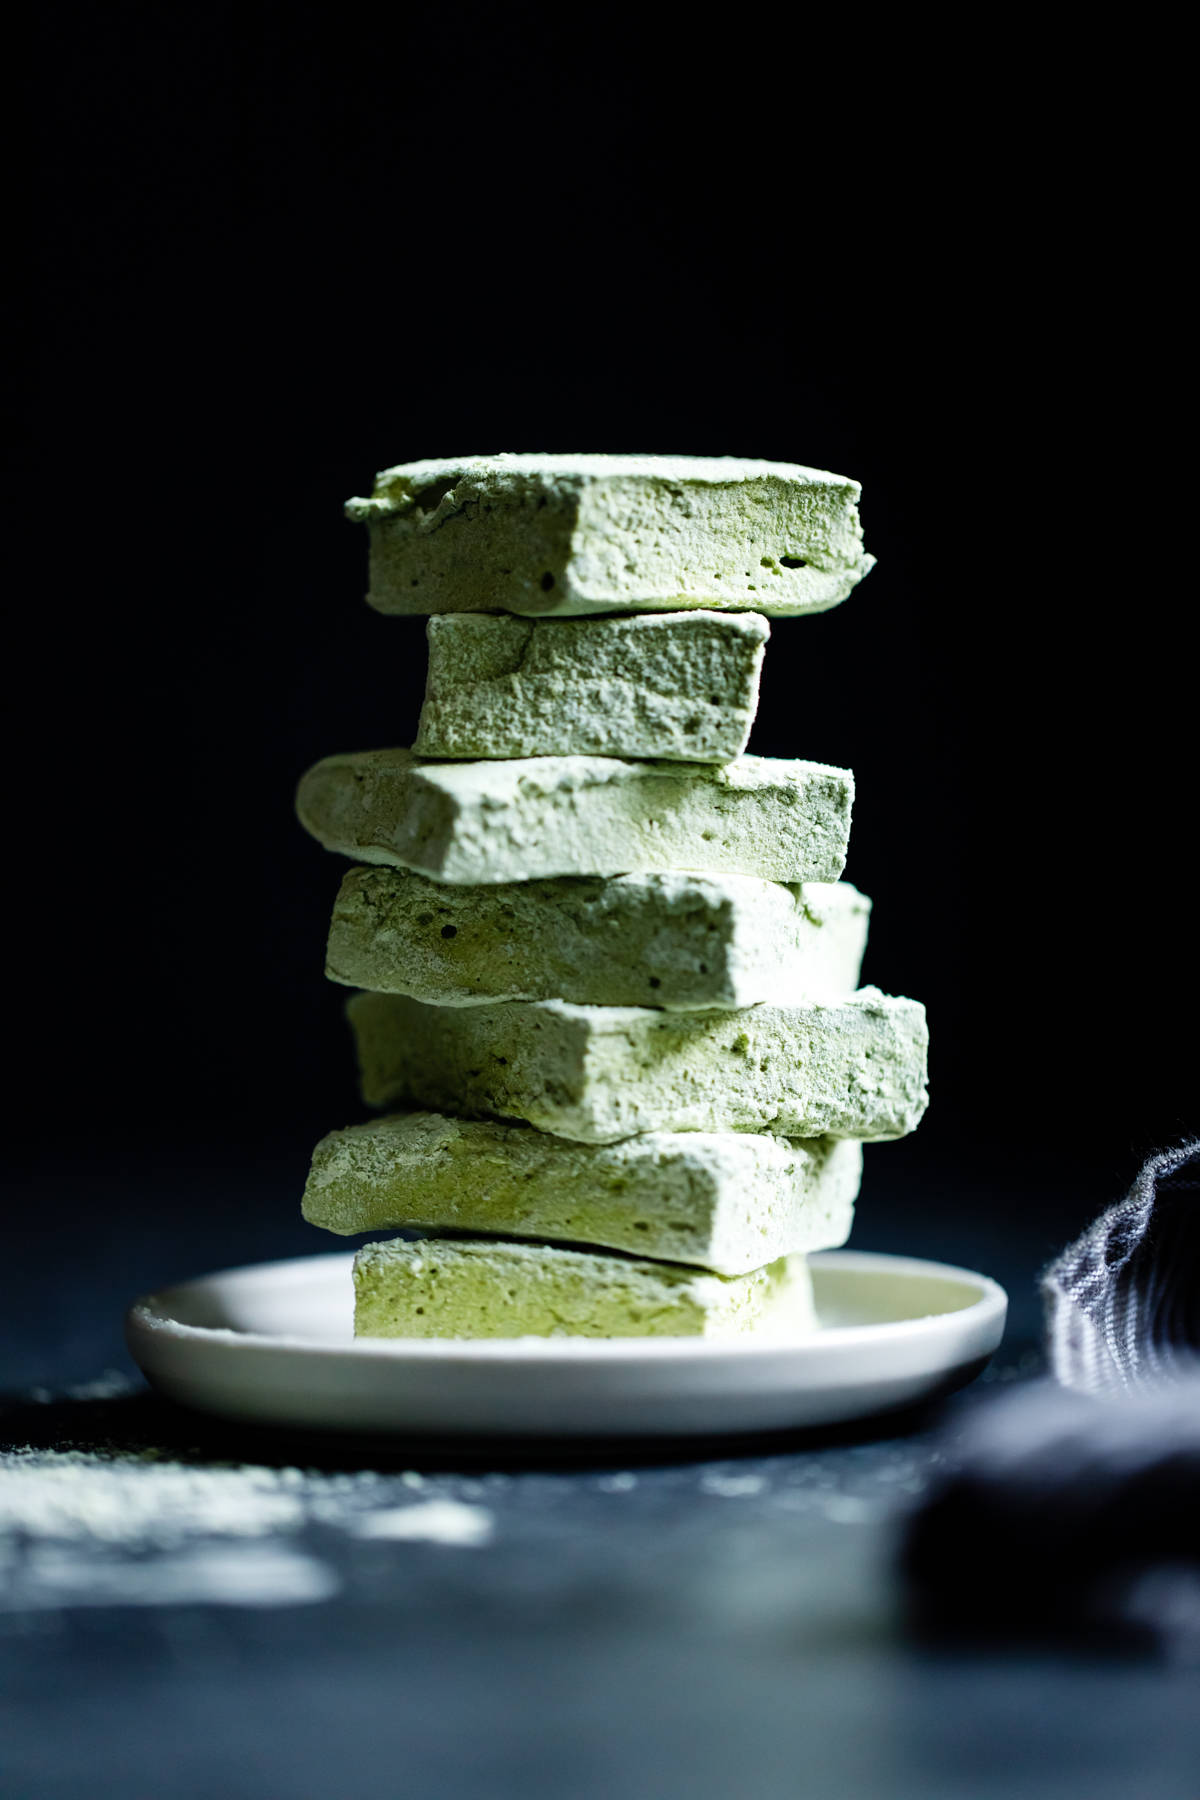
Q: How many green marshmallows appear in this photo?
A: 7